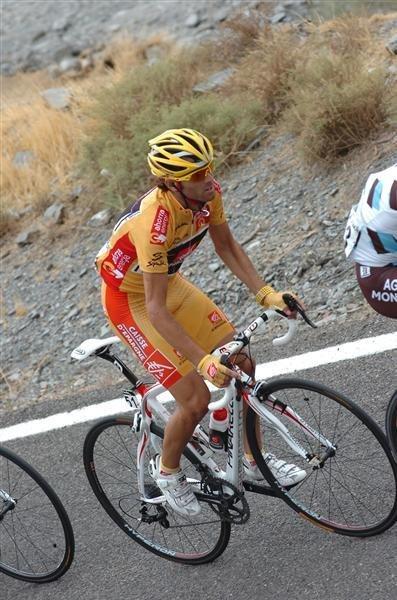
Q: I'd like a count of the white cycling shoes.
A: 2